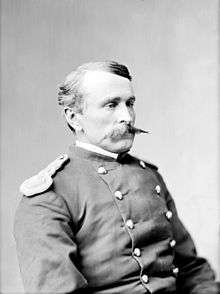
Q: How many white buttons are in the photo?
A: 10